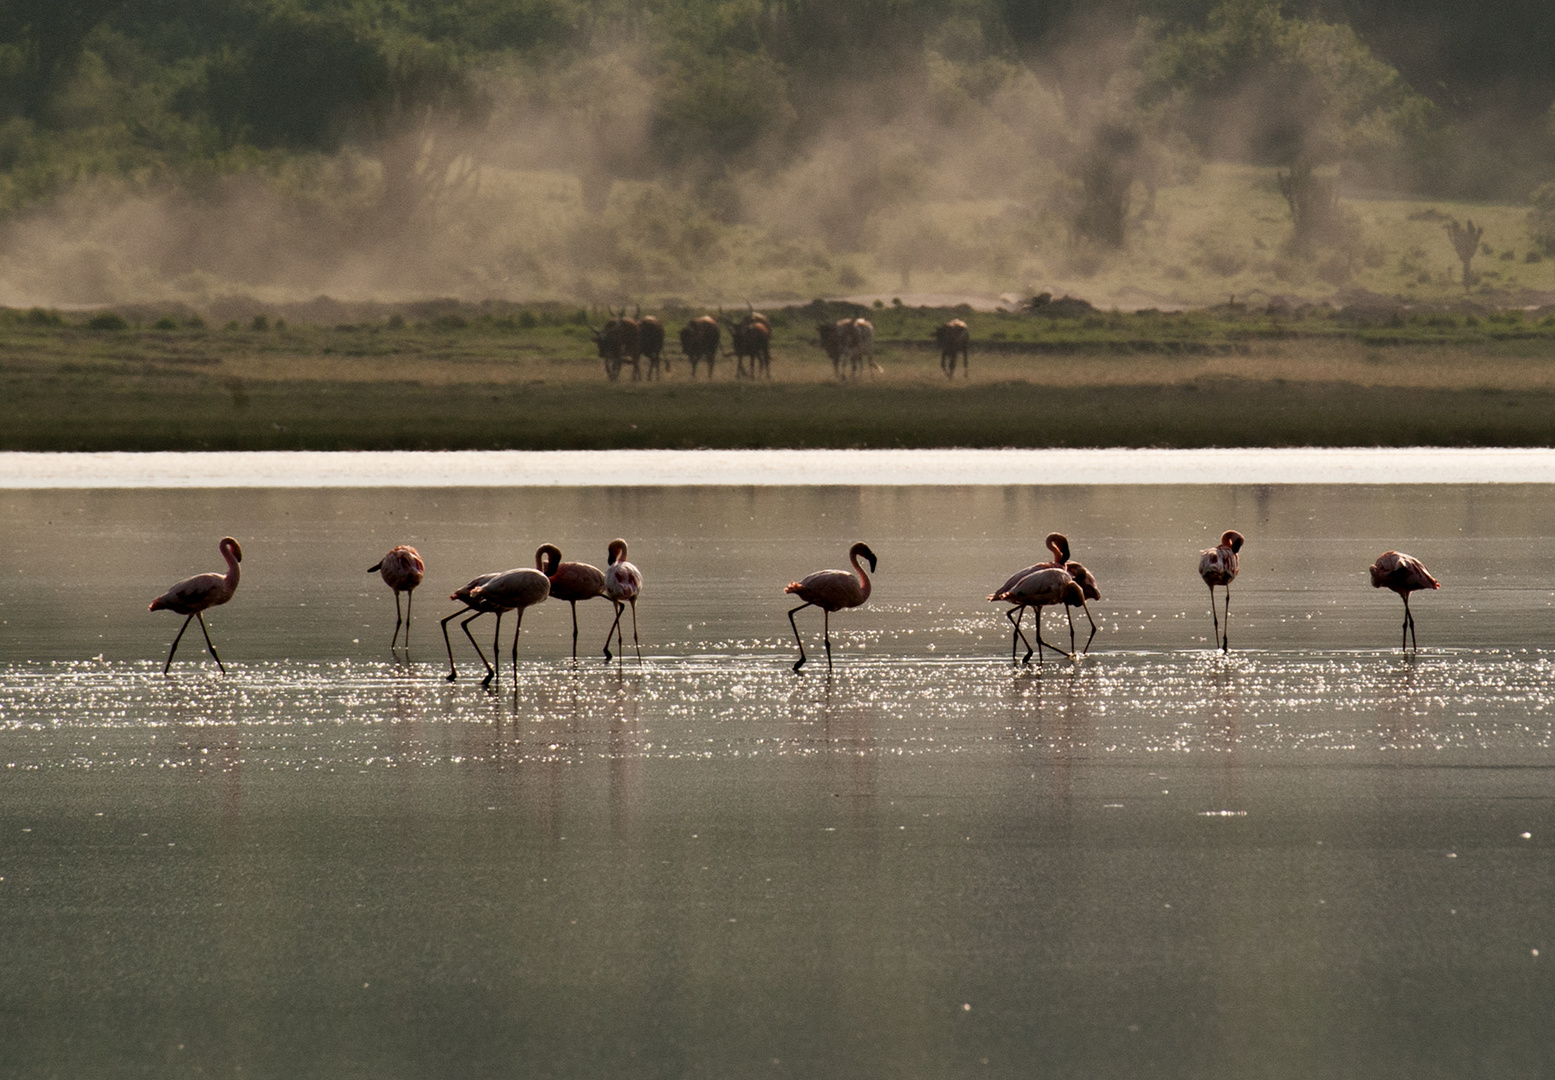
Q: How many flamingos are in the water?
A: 12